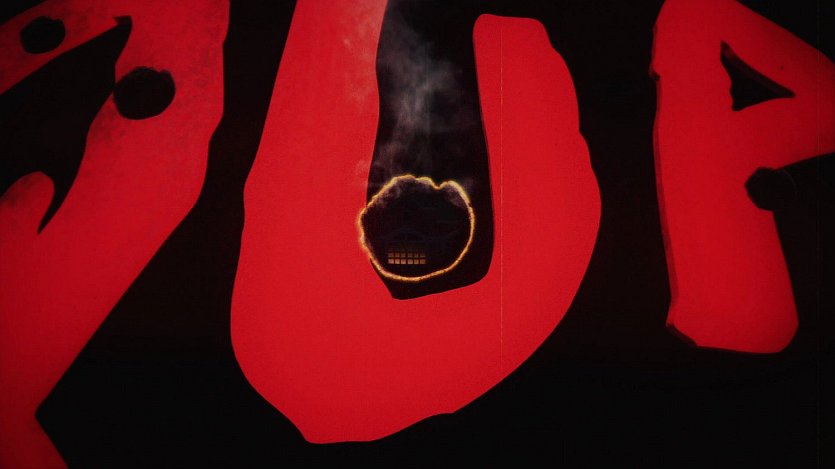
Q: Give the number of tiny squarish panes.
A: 12